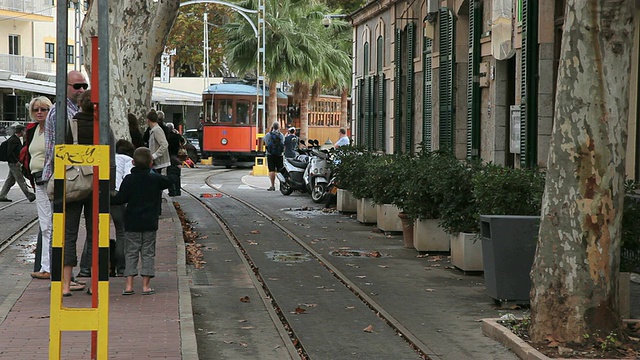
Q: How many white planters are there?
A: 5